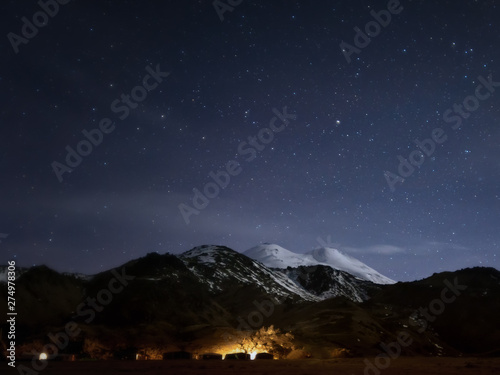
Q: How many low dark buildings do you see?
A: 4